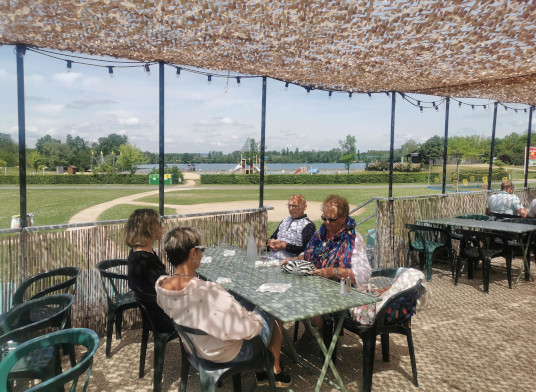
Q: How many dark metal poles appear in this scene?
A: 7